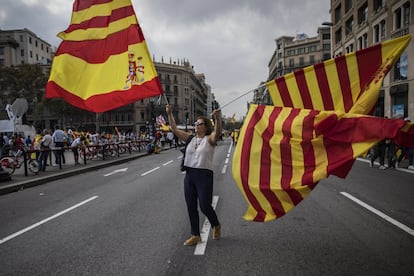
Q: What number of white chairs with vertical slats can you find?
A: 0